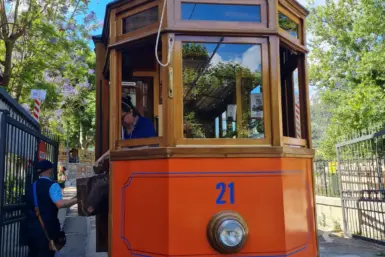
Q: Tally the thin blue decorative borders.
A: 1